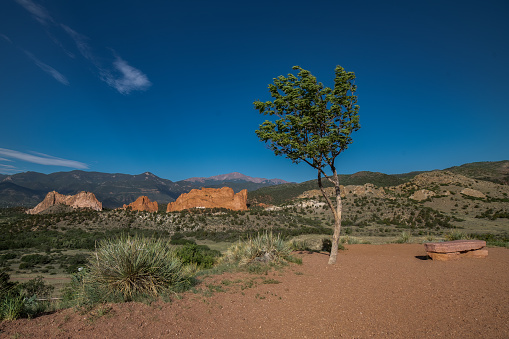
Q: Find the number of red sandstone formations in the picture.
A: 3